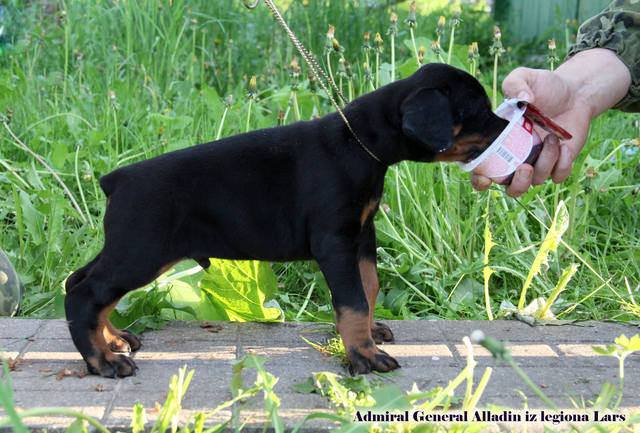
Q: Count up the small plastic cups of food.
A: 1